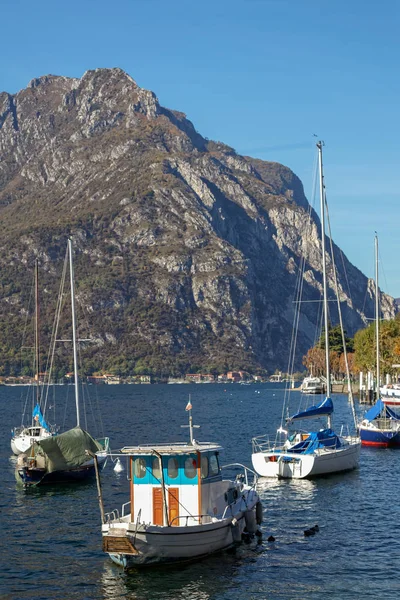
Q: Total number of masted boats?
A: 4